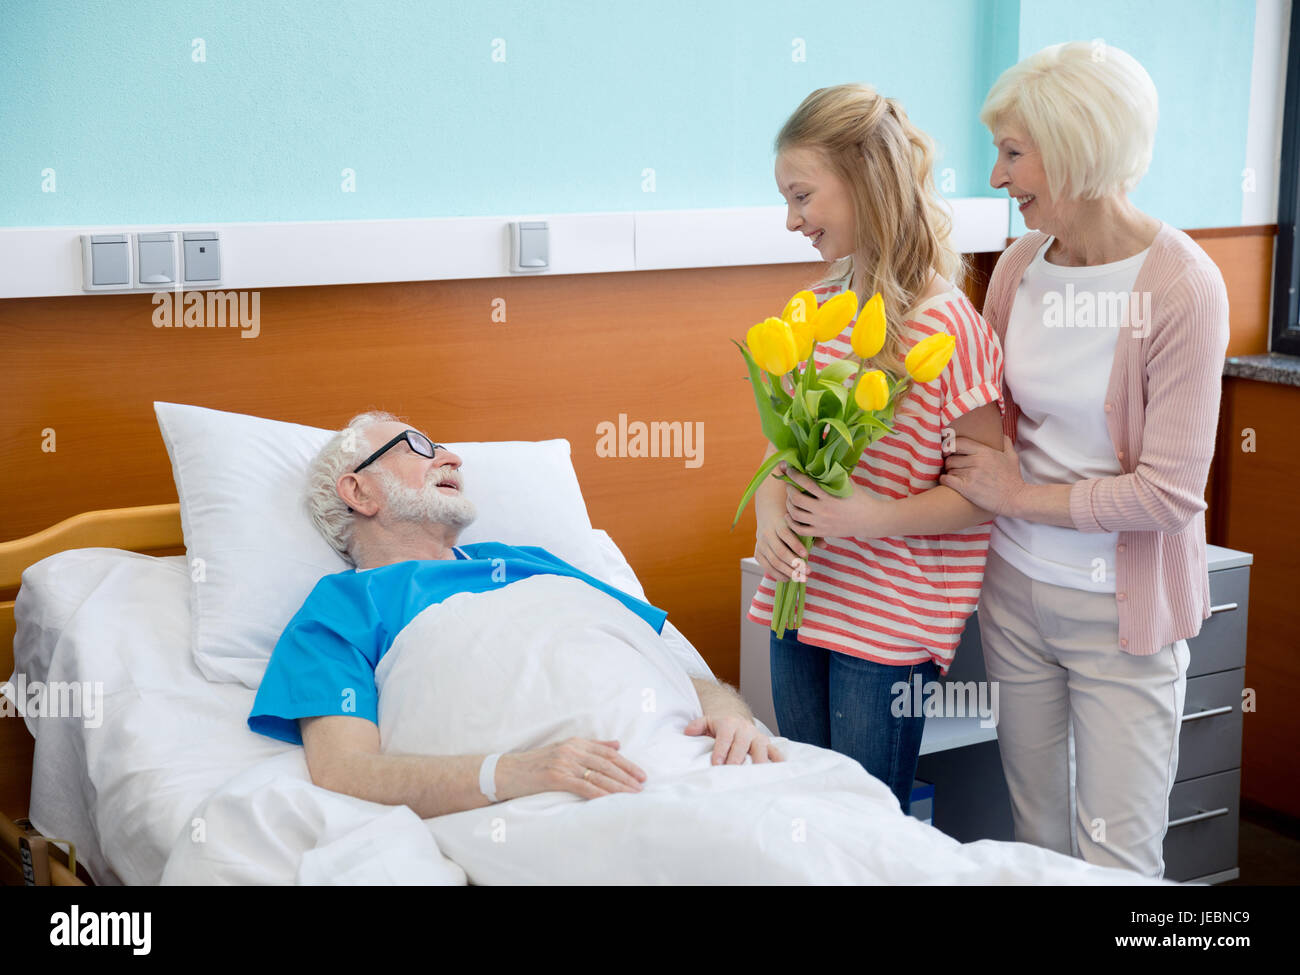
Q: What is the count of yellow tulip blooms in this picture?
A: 7